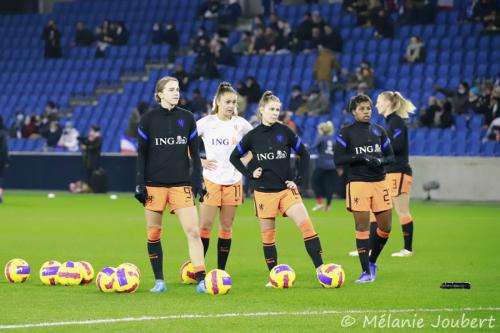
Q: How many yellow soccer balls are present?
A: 11